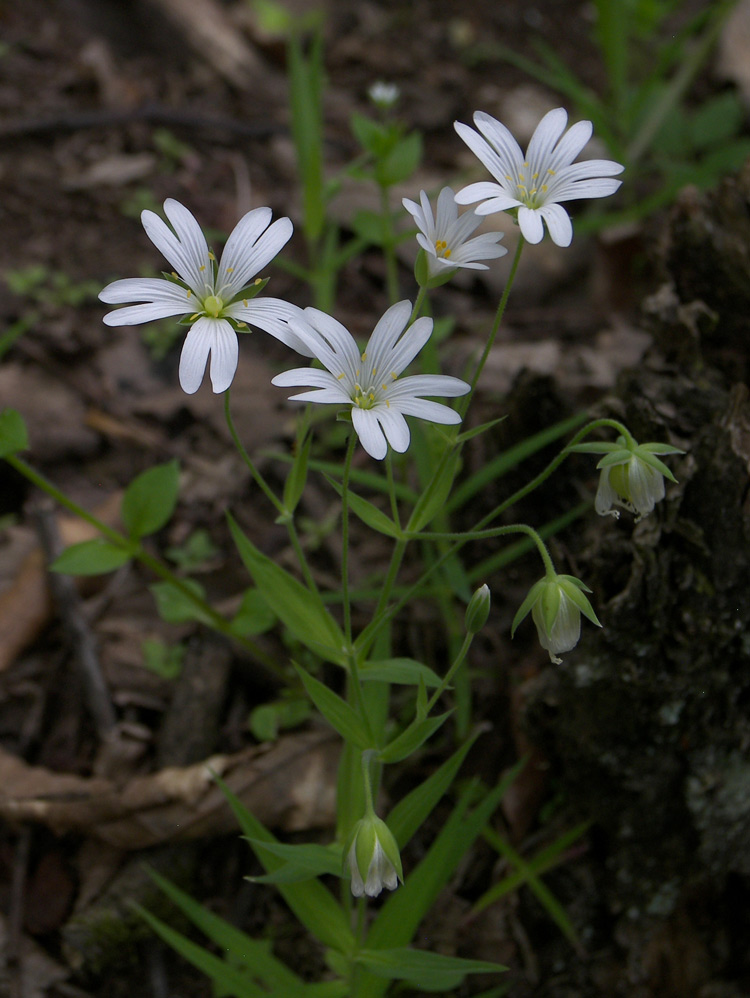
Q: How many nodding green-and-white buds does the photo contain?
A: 3